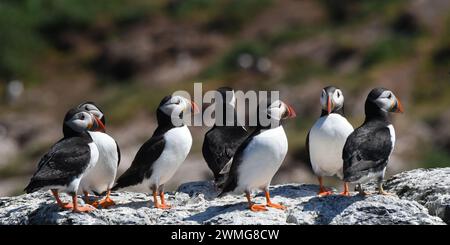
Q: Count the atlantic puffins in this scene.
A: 7